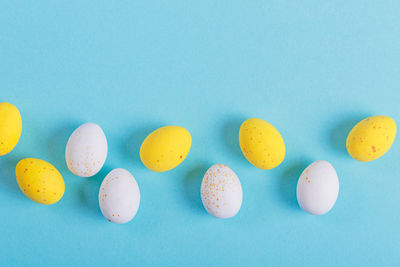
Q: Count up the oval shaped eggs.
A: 9